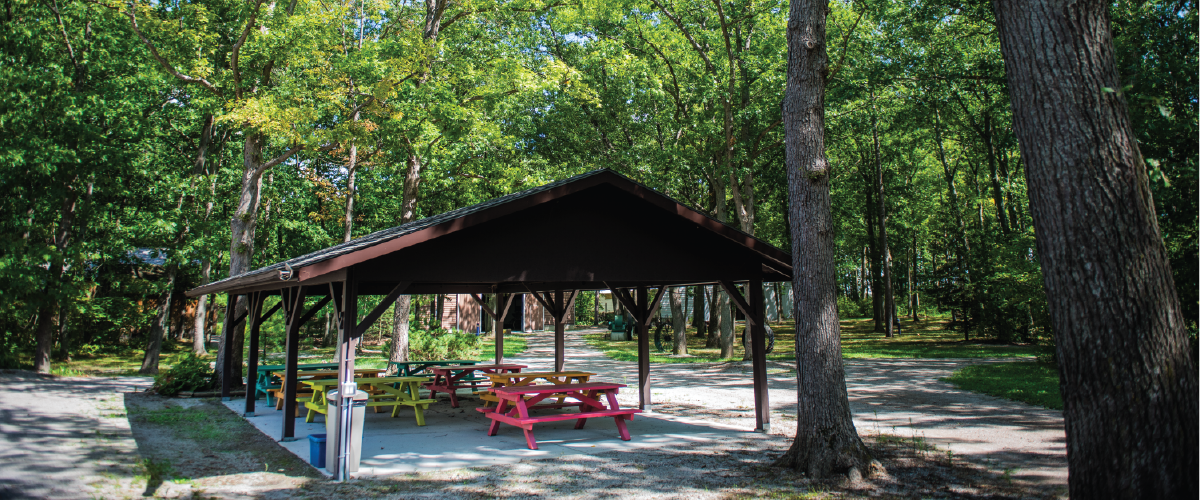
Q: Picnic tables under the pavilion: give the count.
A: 7